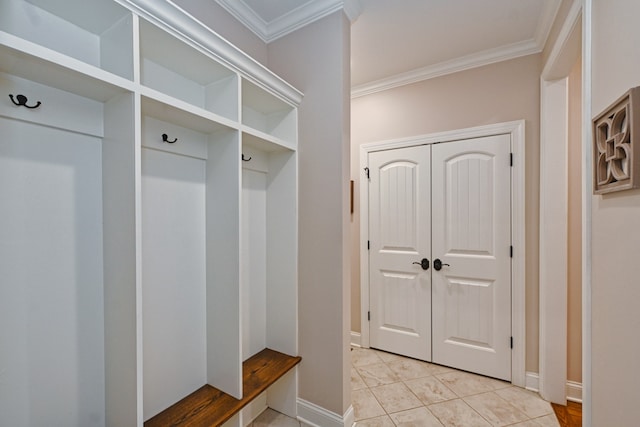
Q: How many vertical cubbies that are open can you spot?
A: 3